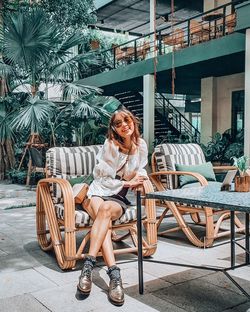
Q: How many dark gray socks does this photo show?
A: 2